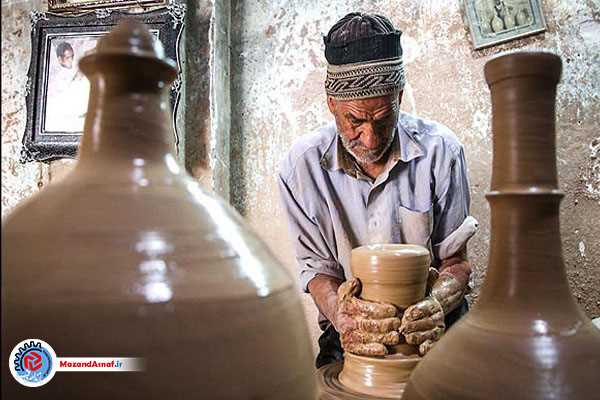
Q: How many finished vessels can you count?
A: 2